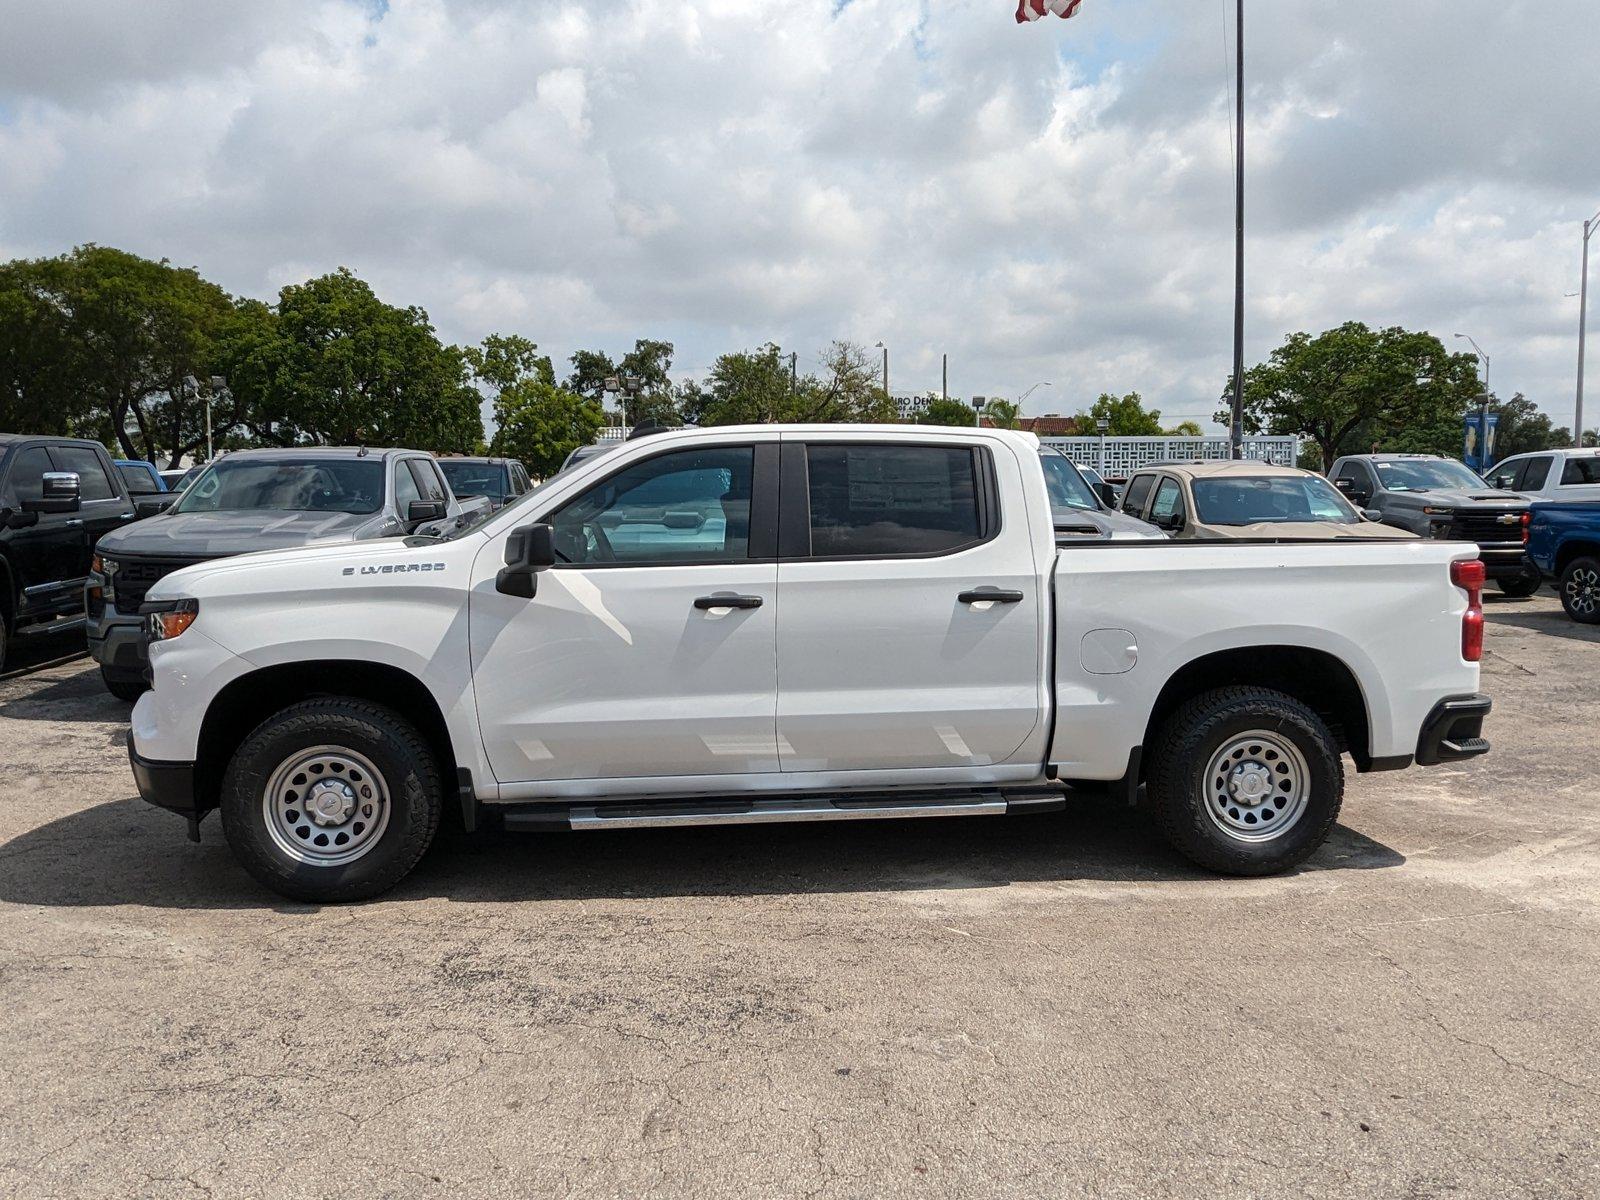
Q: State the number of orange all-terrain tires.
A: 0